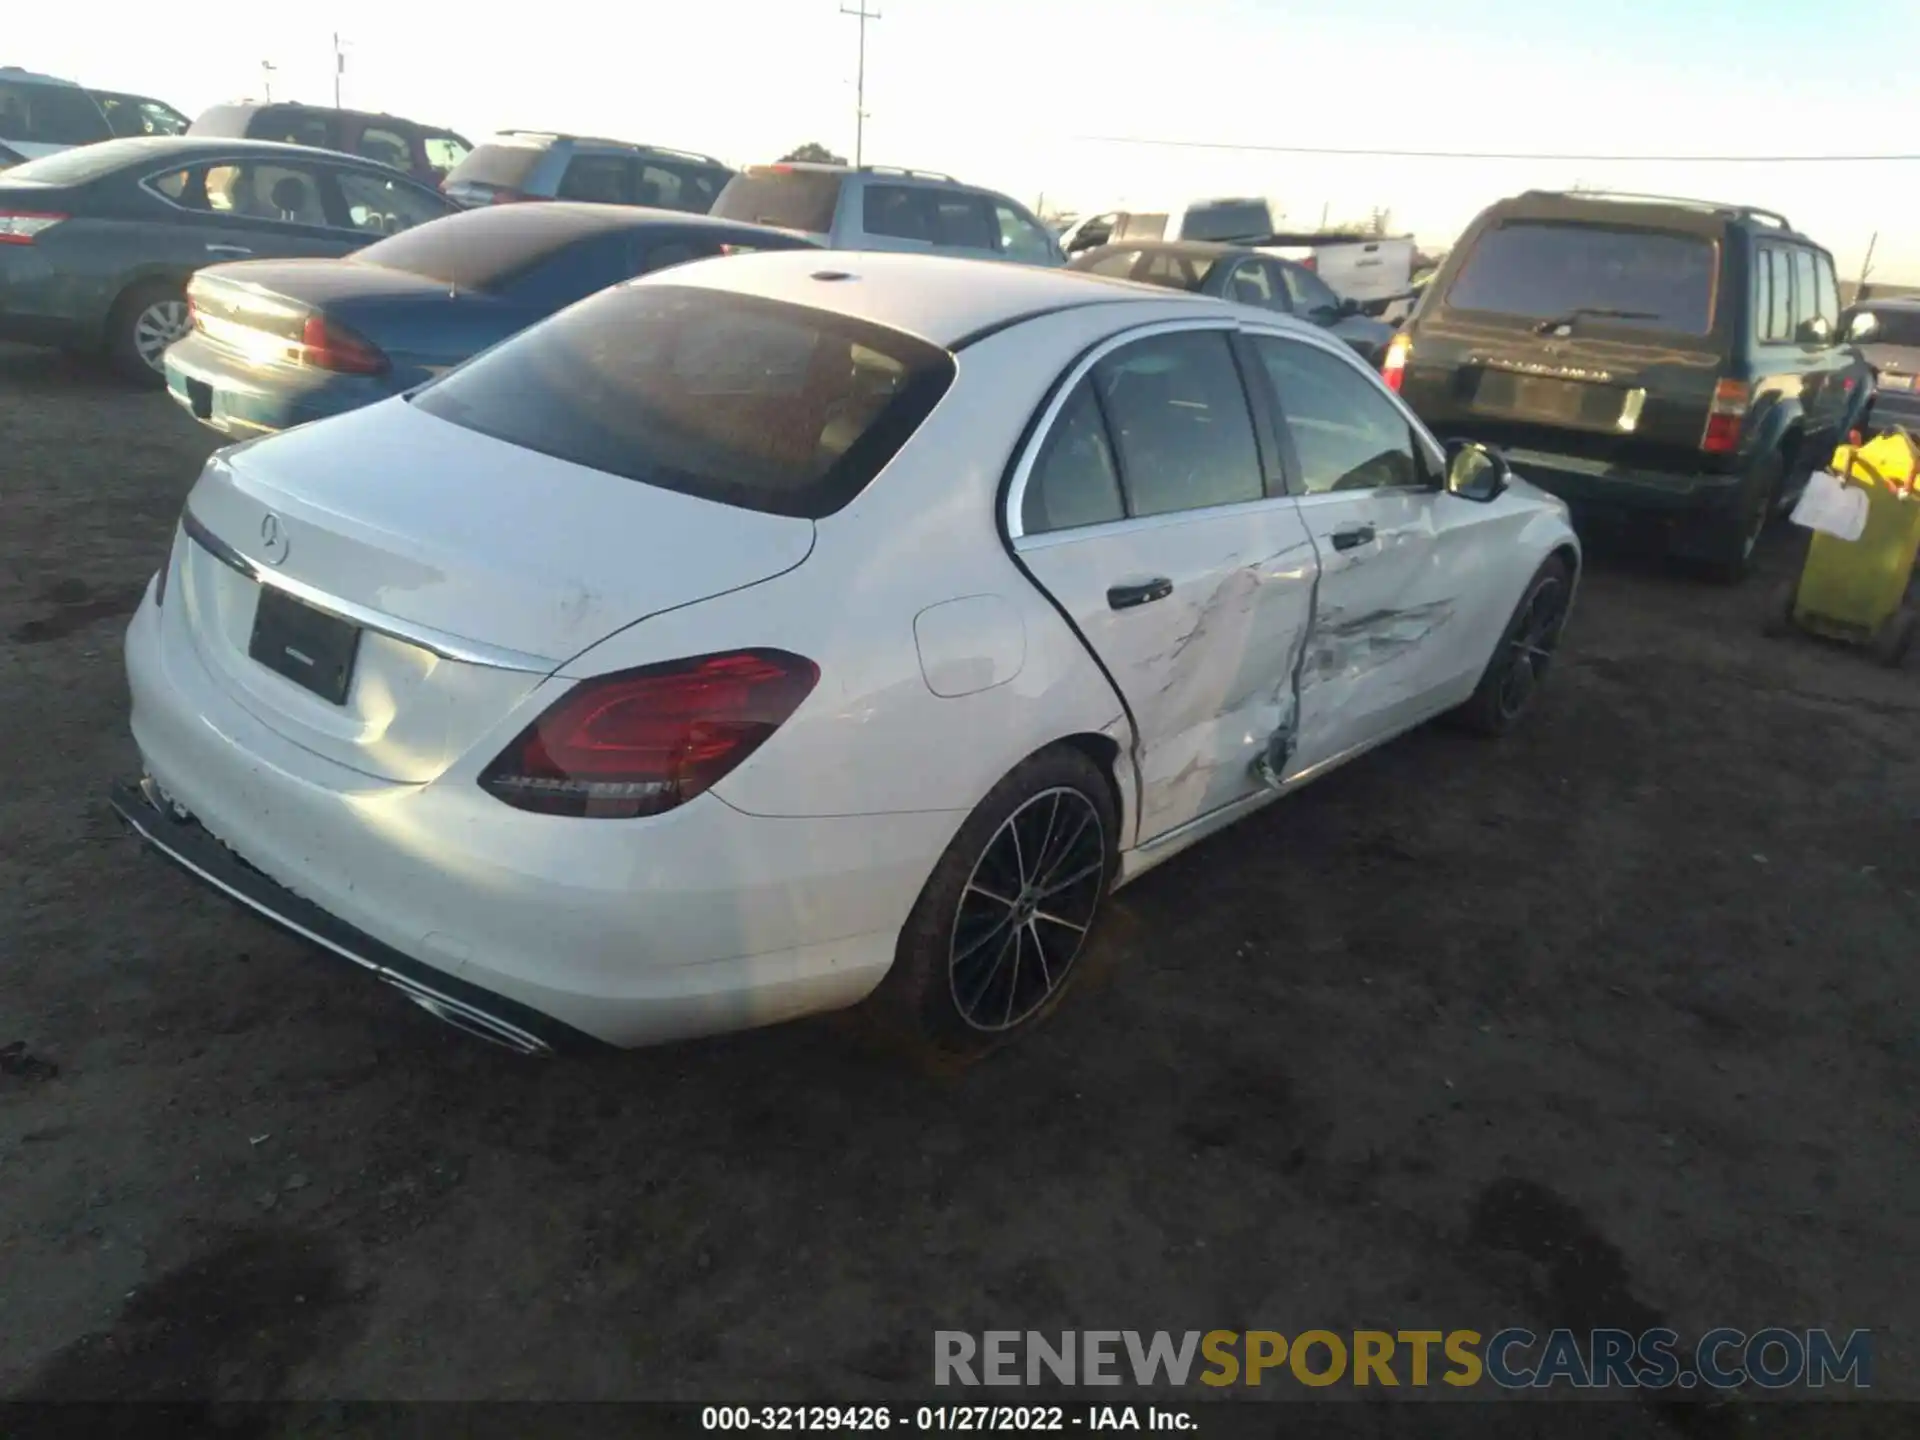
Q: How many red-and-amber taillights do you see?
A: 2